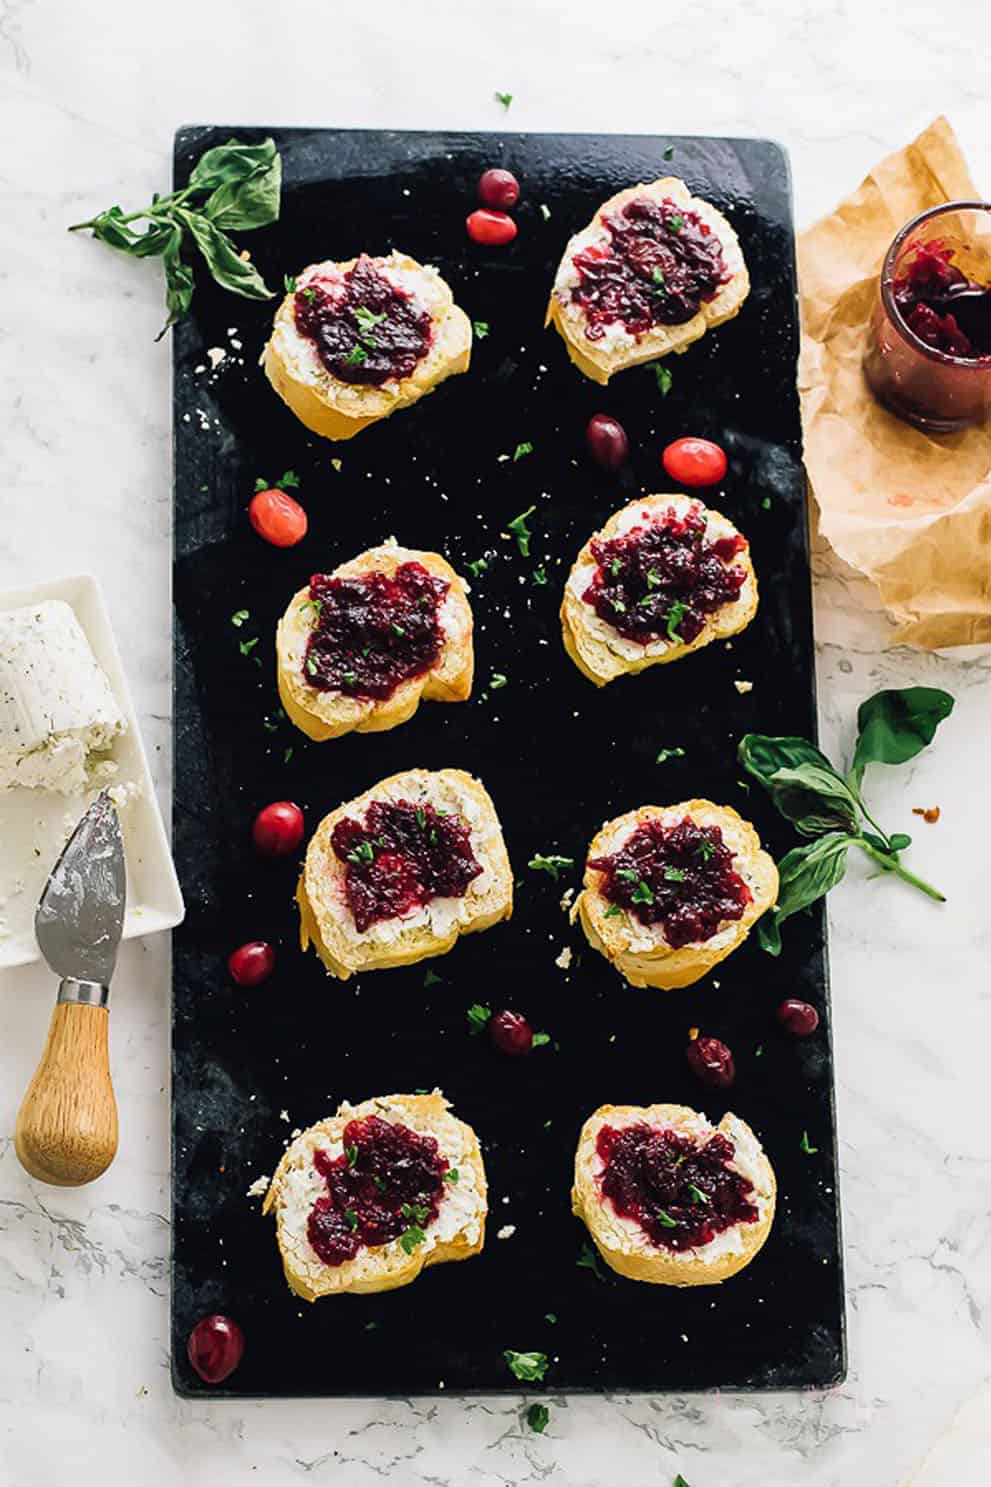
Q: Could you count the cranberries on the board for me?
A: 11